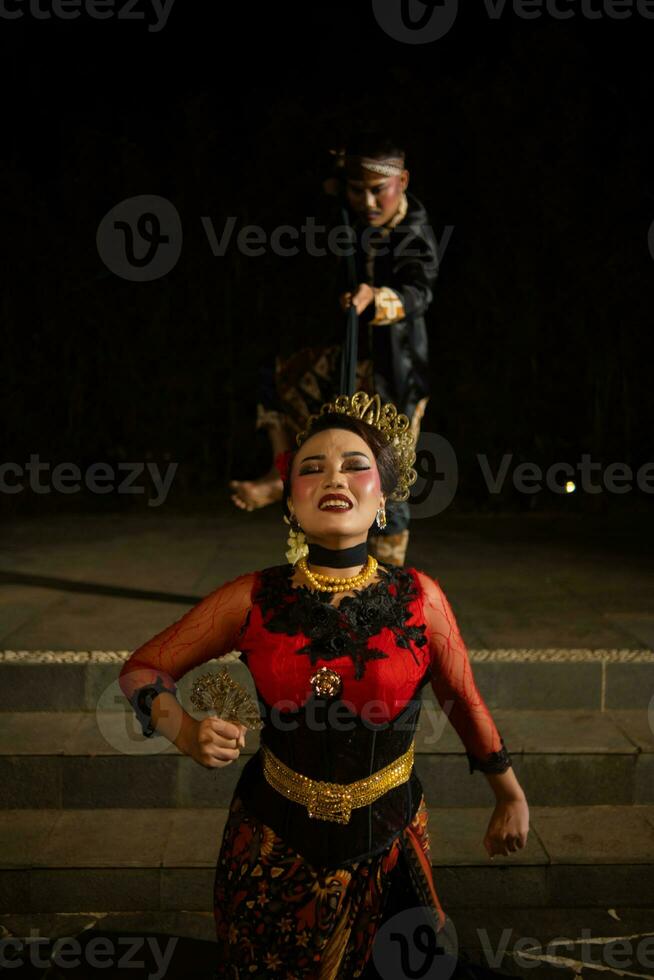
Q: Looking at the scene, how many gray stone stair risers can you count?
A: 3